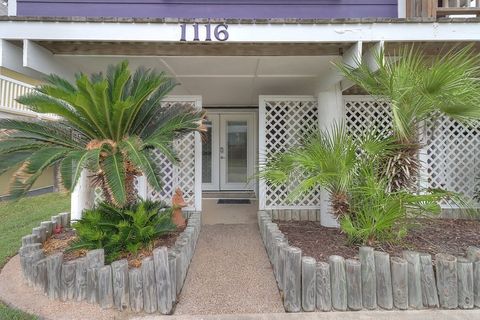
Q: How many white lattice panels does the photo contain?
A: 4